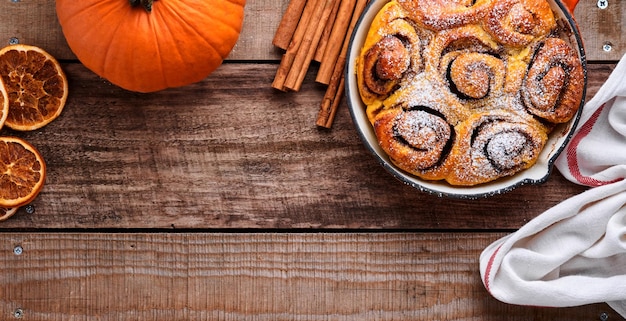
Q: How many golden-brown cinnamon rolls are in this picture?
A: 7